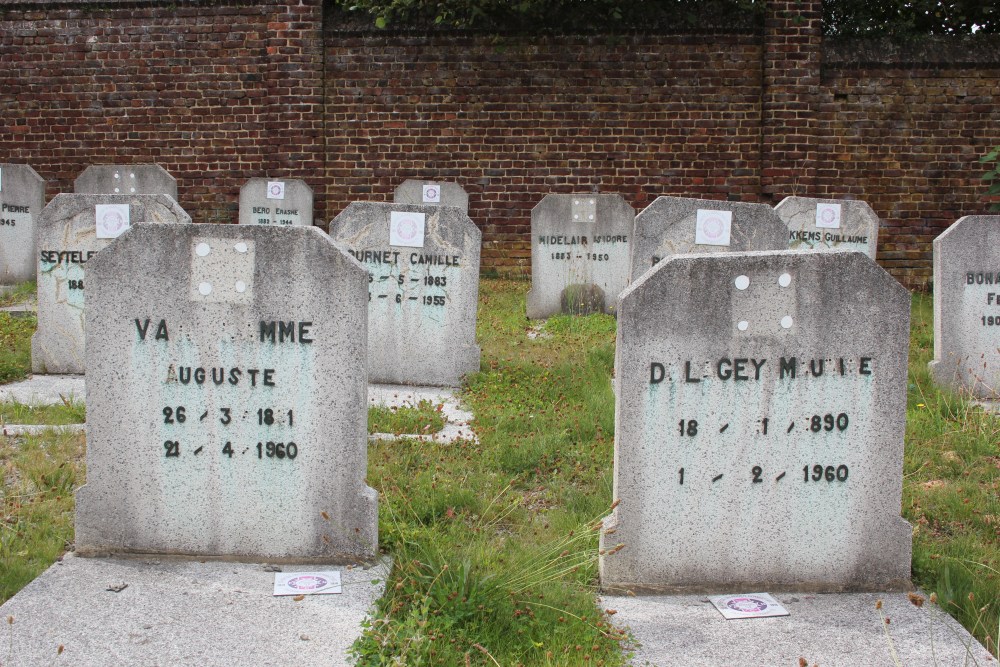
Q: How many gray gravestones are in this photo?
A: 12